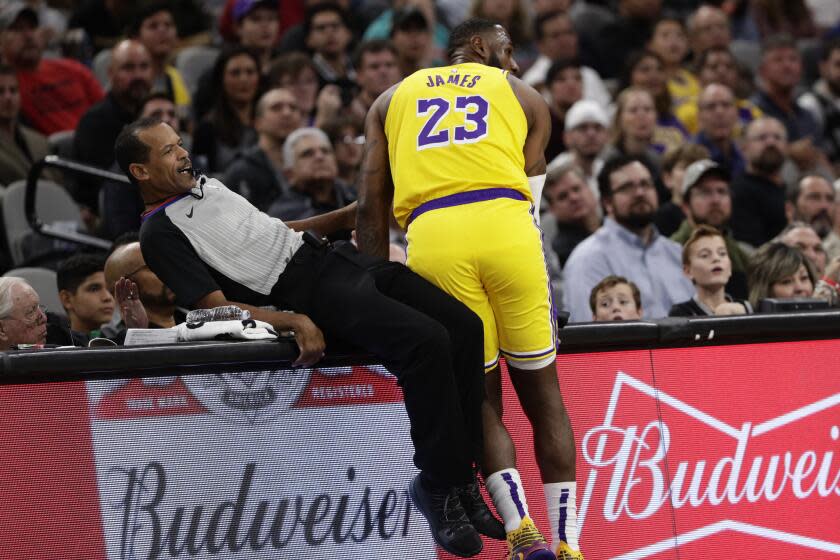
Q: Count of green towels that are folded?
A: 0